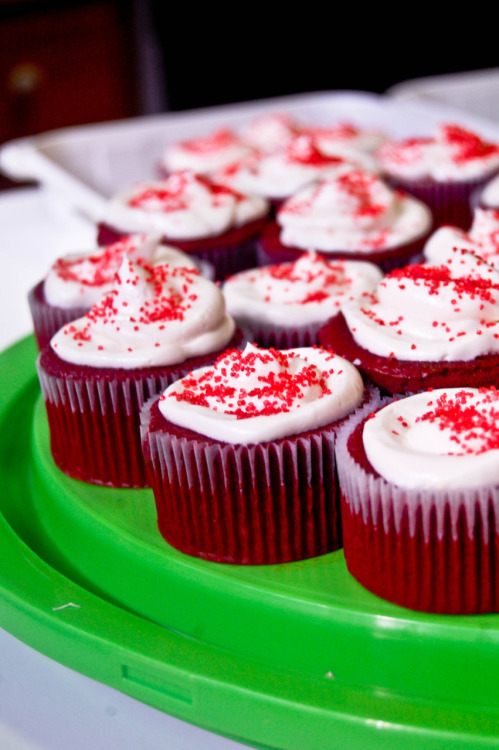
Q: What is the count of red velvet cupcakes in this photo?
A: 15